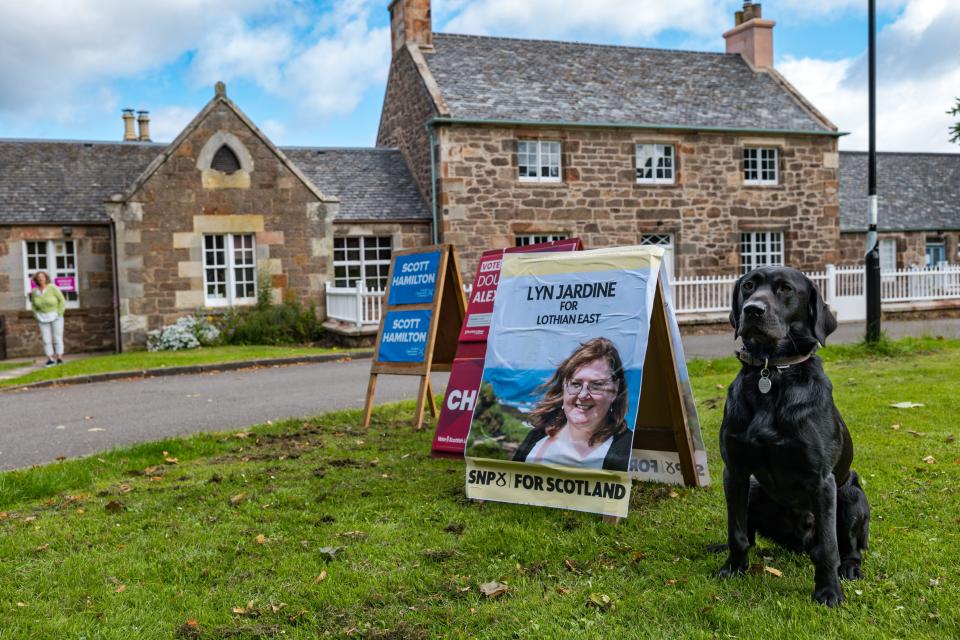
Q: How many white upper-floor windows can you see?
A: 3